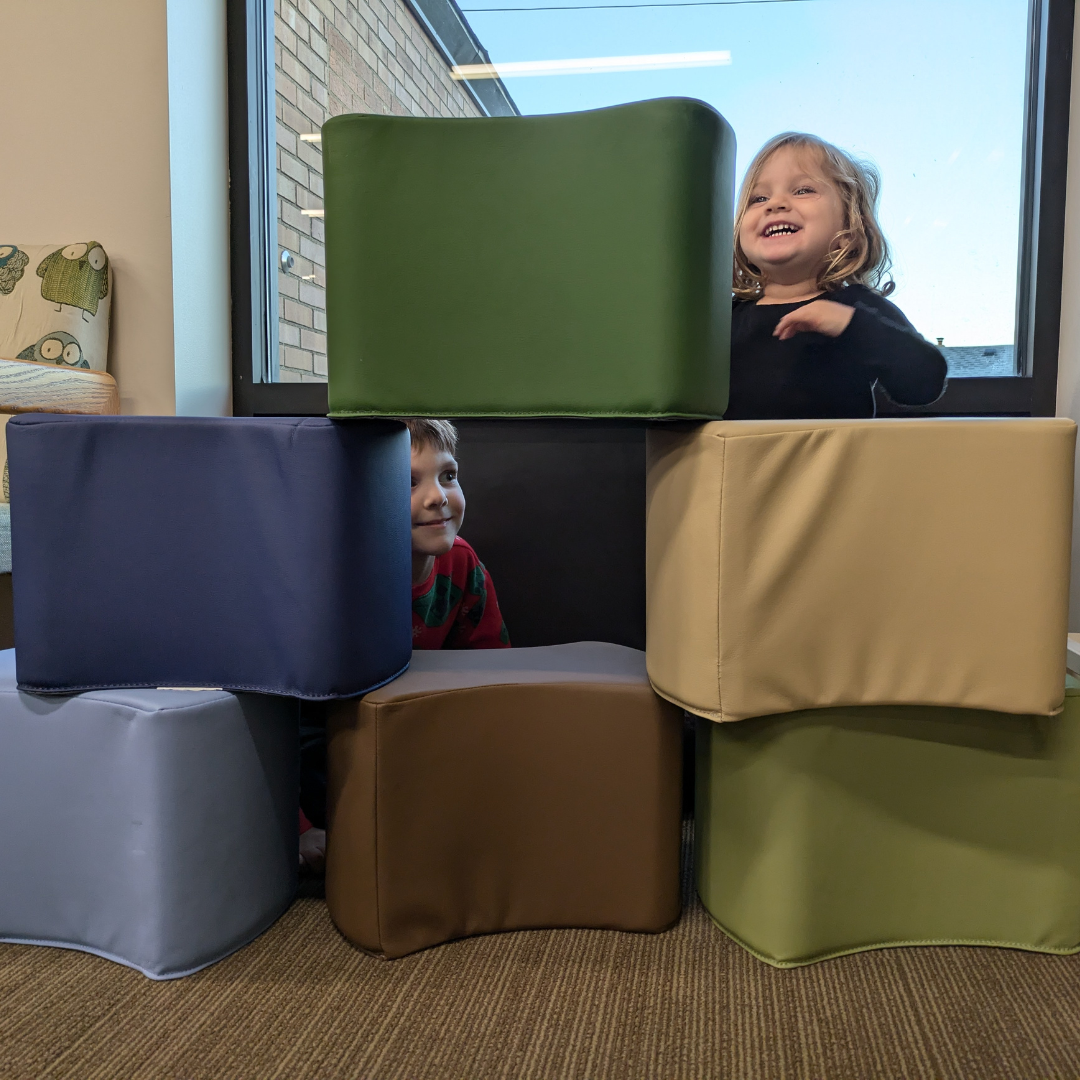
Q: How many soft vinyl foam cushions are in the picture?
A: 6